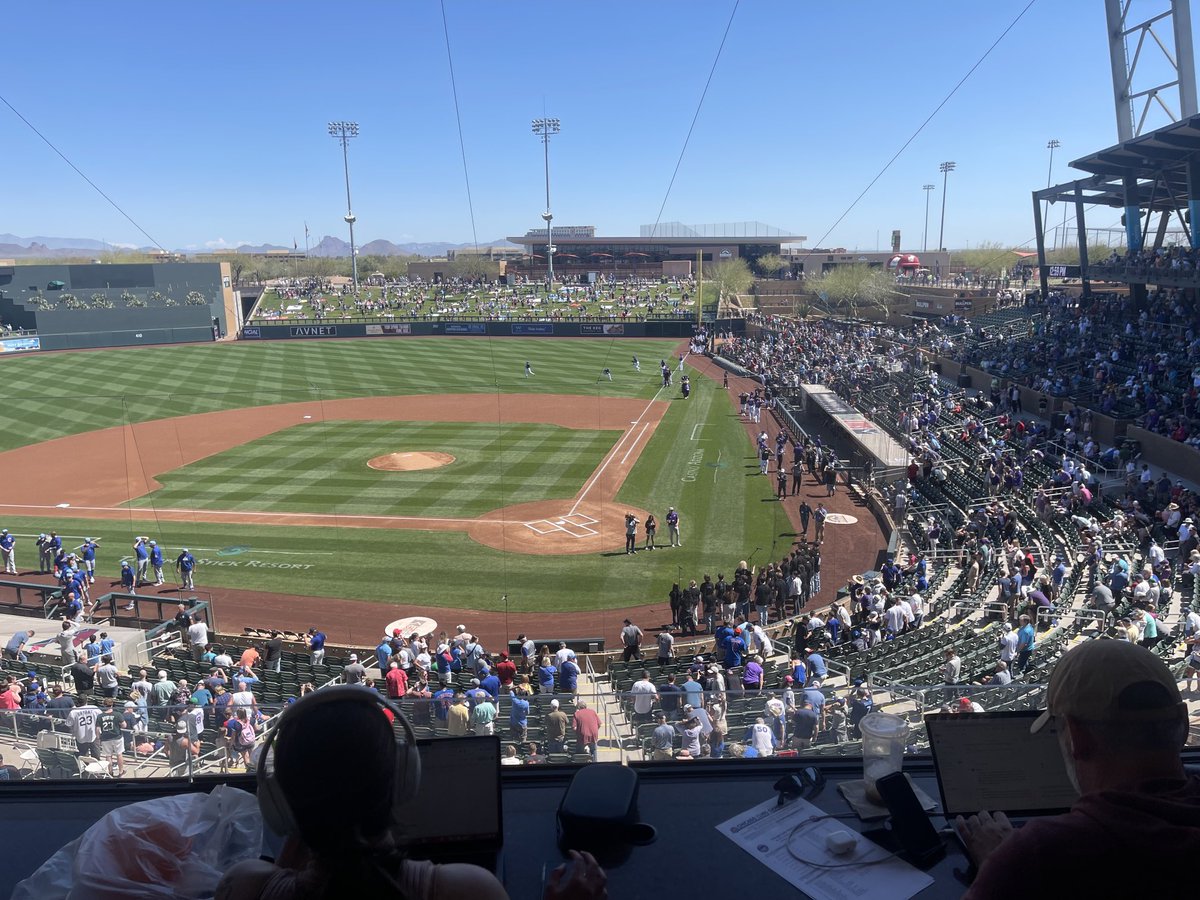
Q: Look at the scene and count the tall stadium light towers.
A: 5